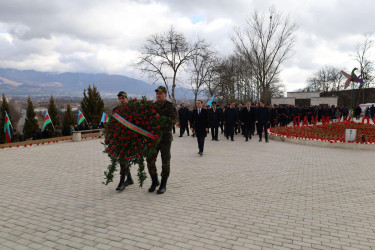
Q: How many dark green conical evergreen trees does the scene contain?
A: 5